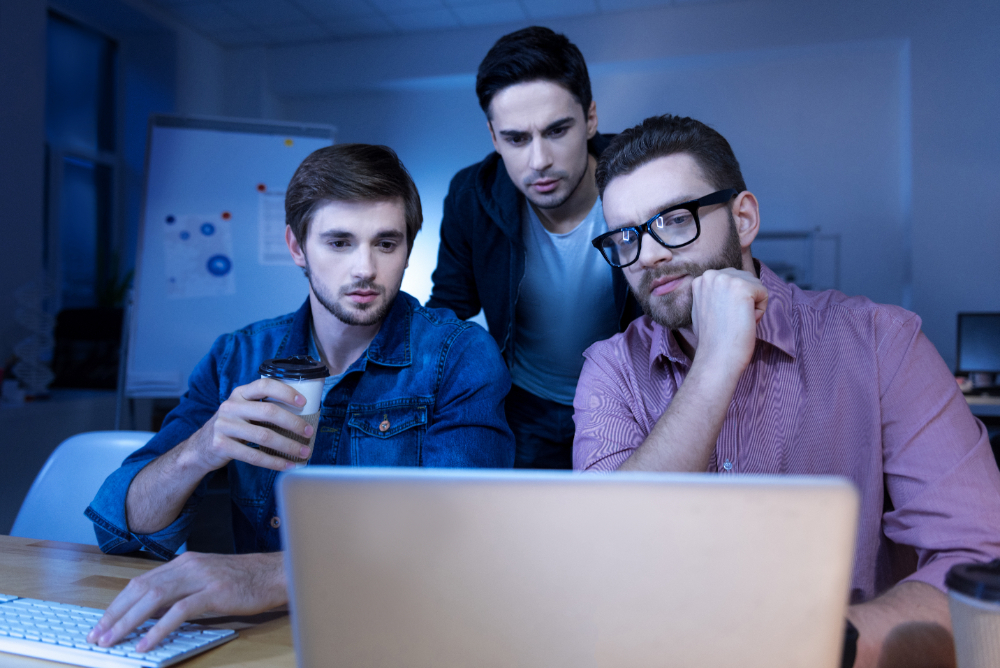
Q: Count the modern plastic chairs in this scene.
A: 1